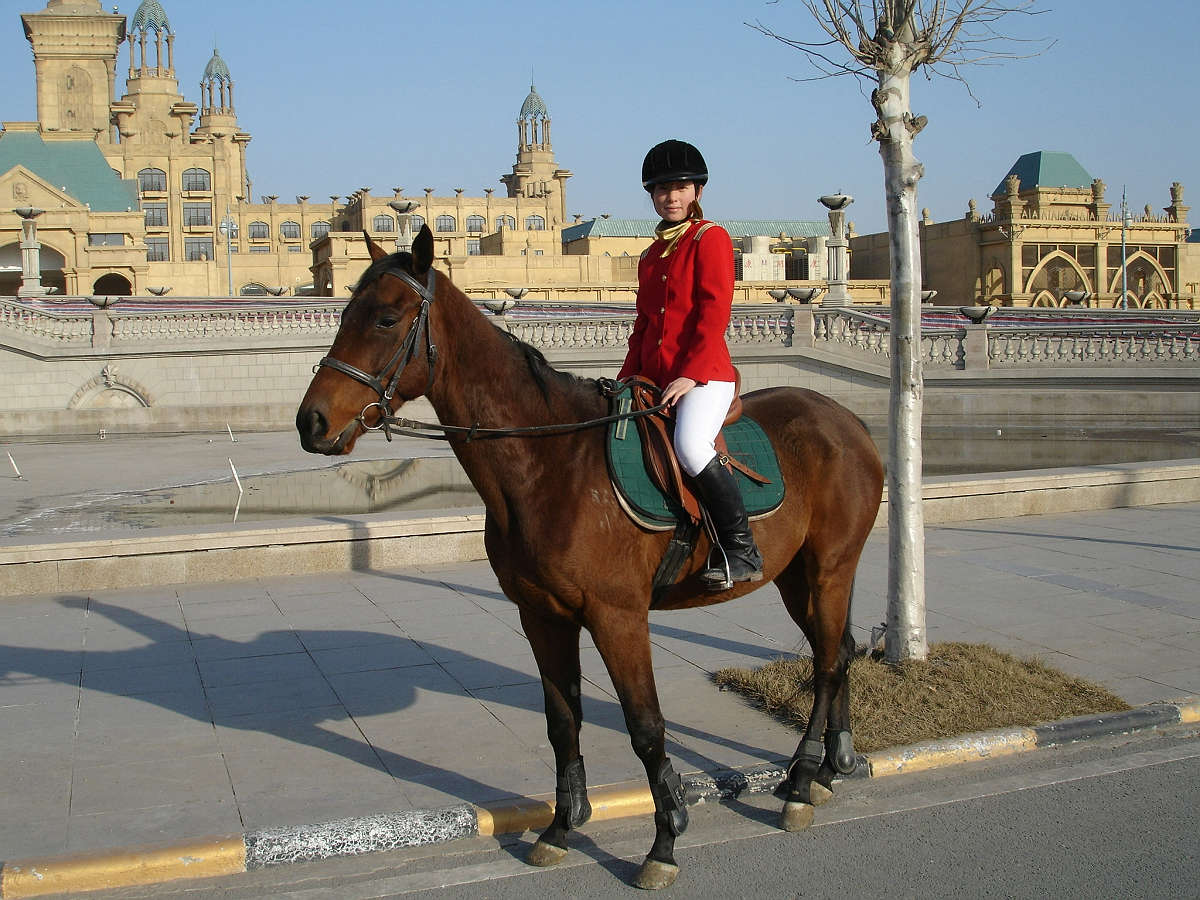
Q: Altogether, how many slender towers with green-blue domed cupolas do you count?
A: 3